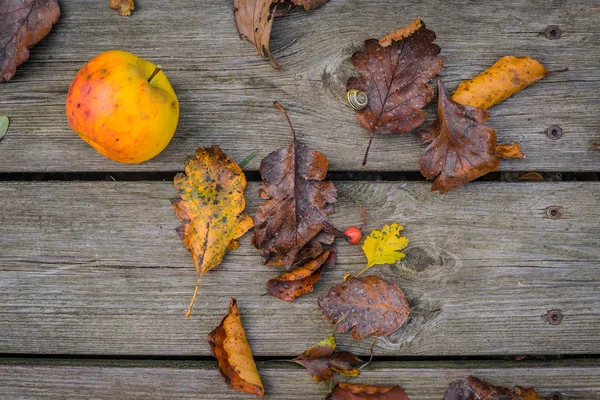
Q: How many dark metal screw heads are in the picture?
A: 4